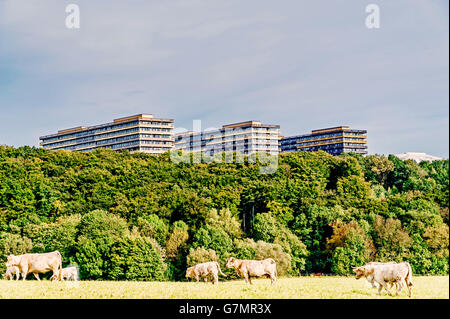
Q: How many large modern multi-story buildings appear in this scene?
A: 3